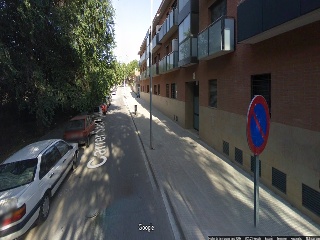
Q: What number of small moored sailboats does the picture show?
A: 0